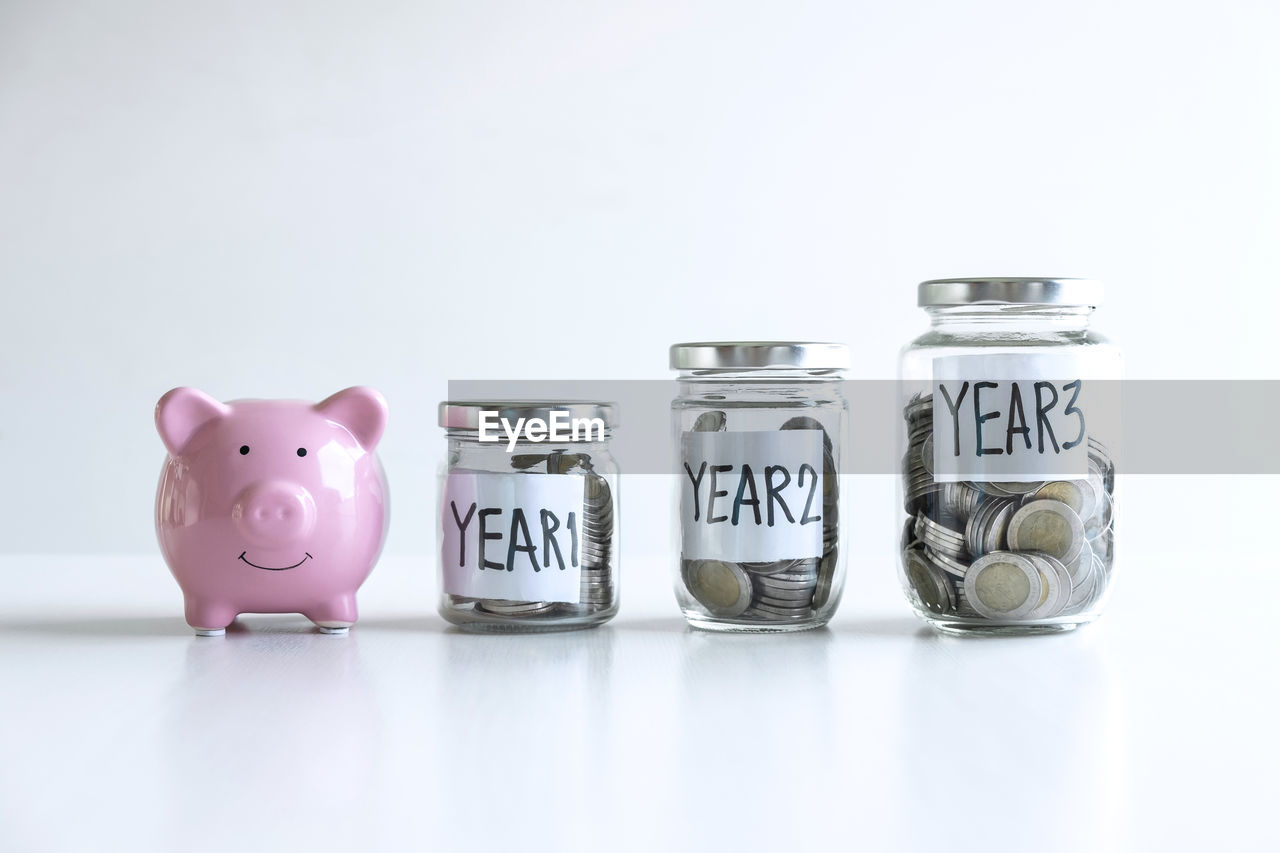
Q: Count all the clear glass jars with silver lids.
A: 3